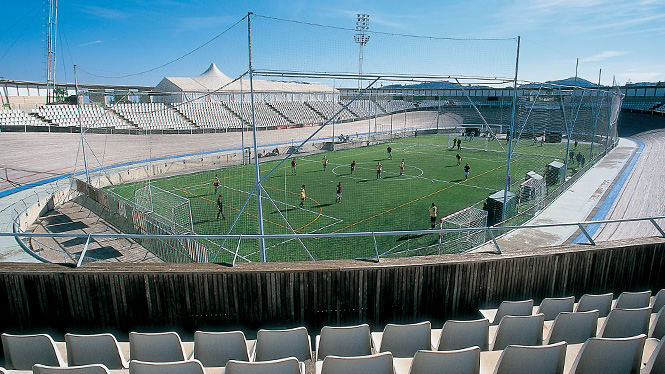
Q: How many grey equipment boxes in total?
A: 3